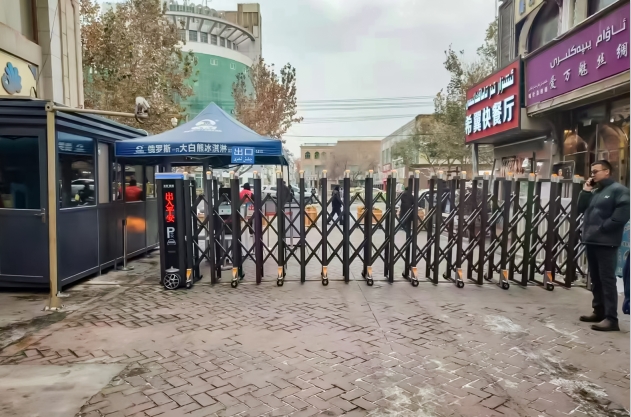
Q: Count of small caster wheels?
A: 9